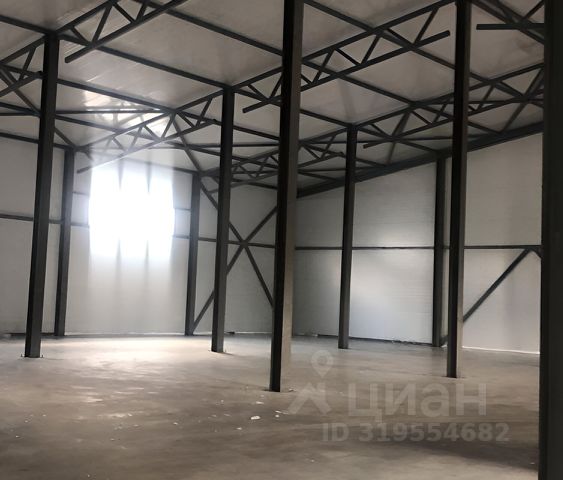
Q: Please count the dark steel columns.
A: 9